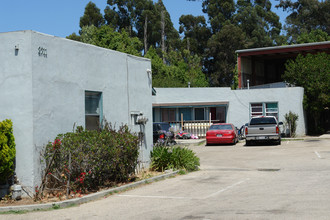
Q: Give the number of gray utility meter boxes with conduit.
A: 1